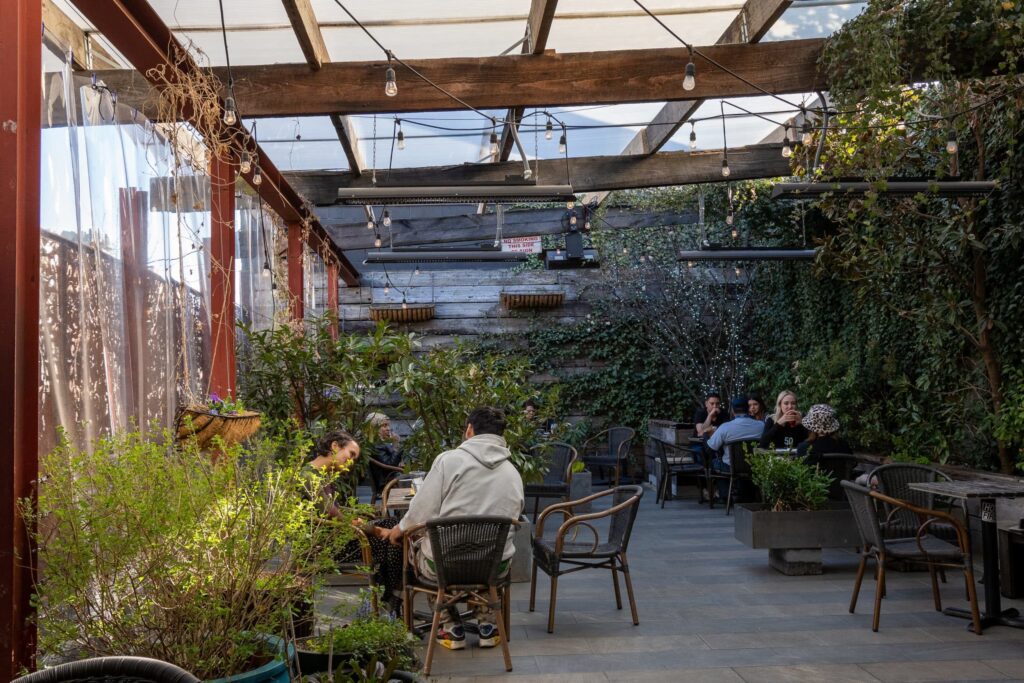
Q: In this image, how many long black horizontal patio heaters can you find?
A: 4